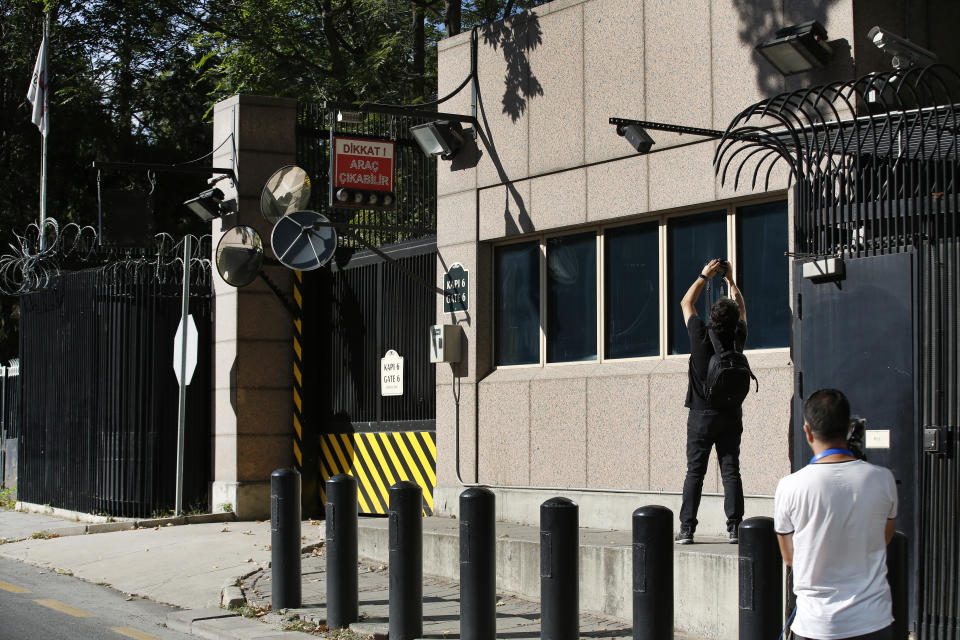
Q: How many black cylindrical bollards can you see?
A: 8